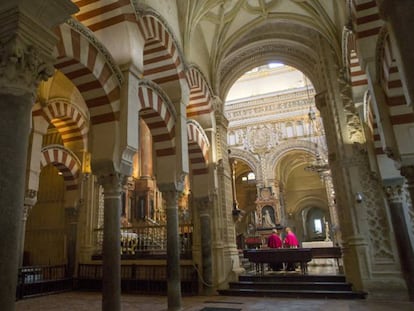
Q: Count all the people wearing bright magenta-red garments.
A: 2